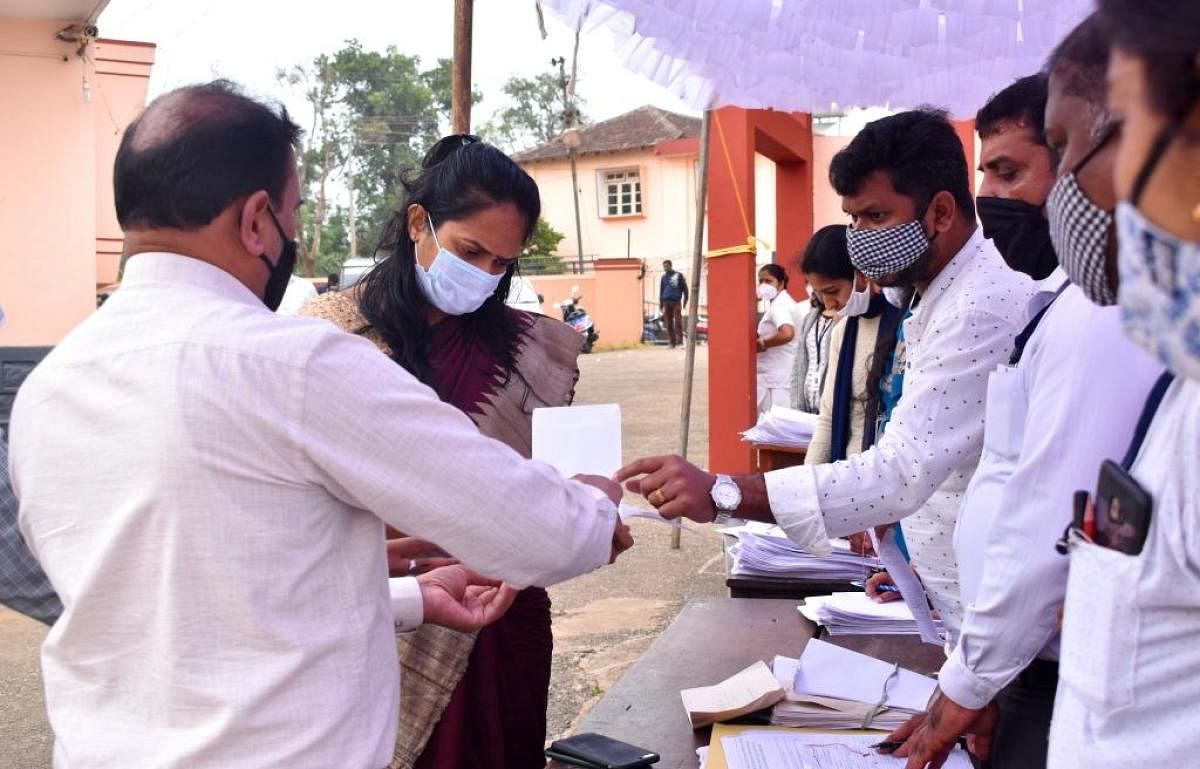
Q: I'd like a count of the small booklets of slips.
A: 1